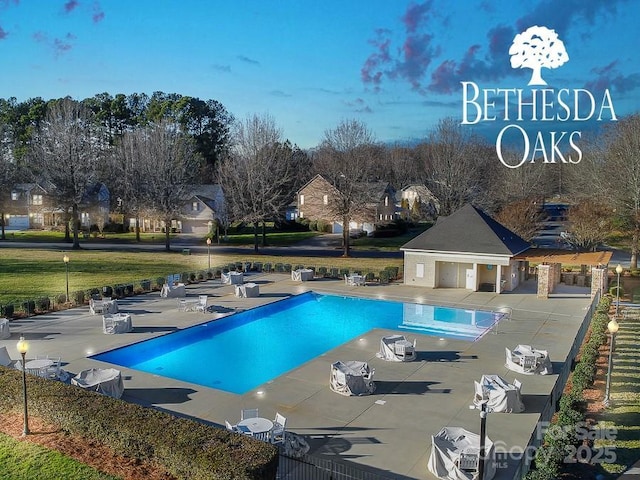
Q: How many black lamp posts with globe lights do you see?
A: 5